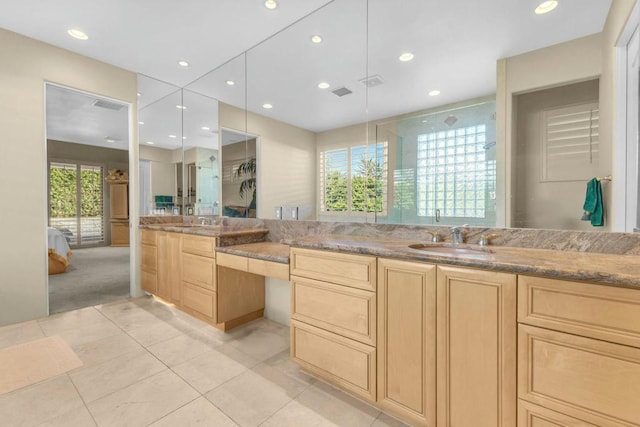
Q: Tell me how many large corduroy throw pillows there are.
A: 0